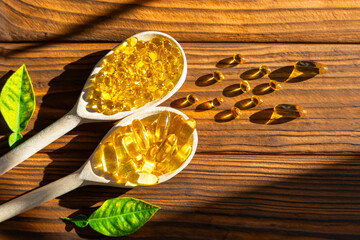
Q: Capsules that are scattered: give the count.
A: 11